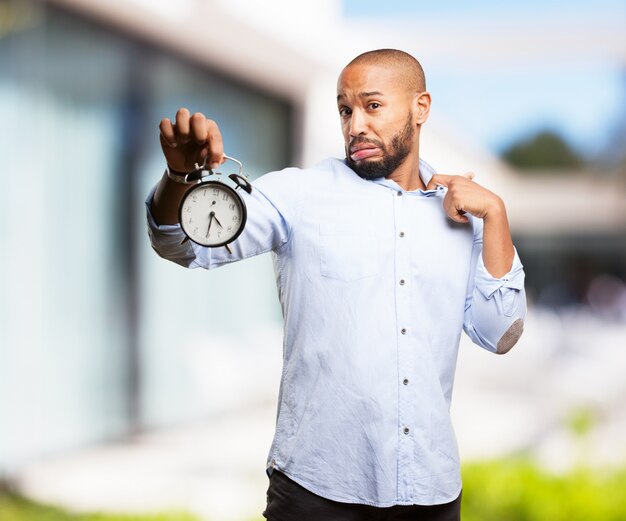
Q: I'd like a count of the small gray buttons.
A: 6